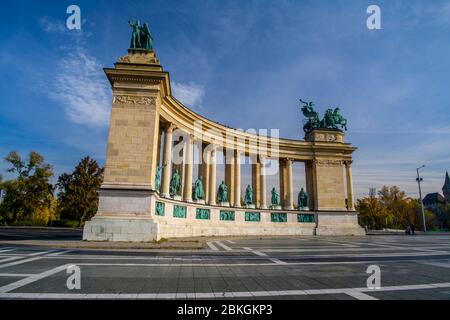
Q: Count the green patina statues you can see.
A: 9